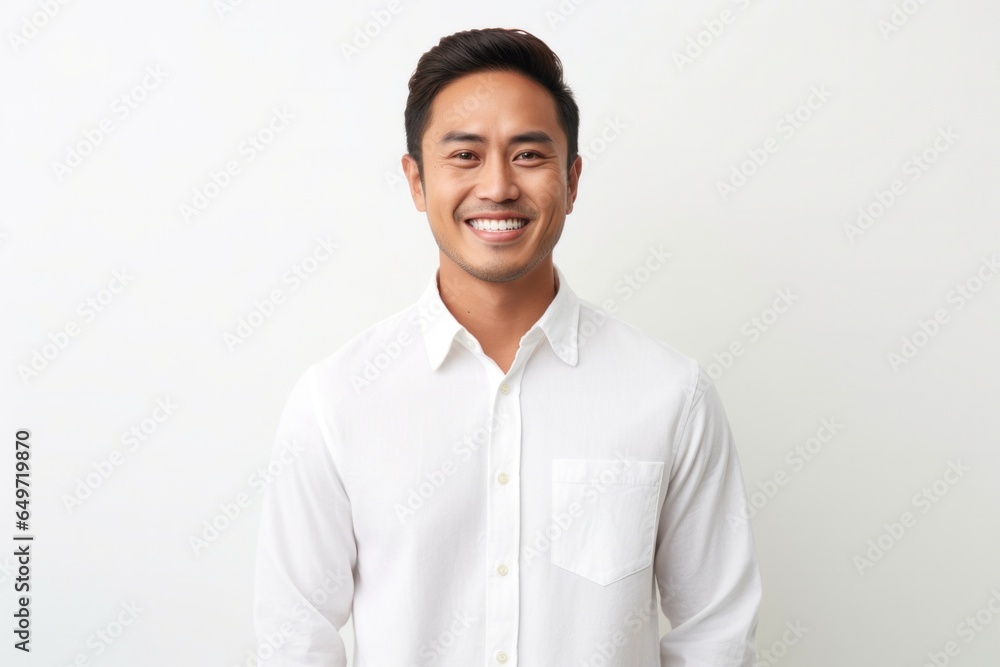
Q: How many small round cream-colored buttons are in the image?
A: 4